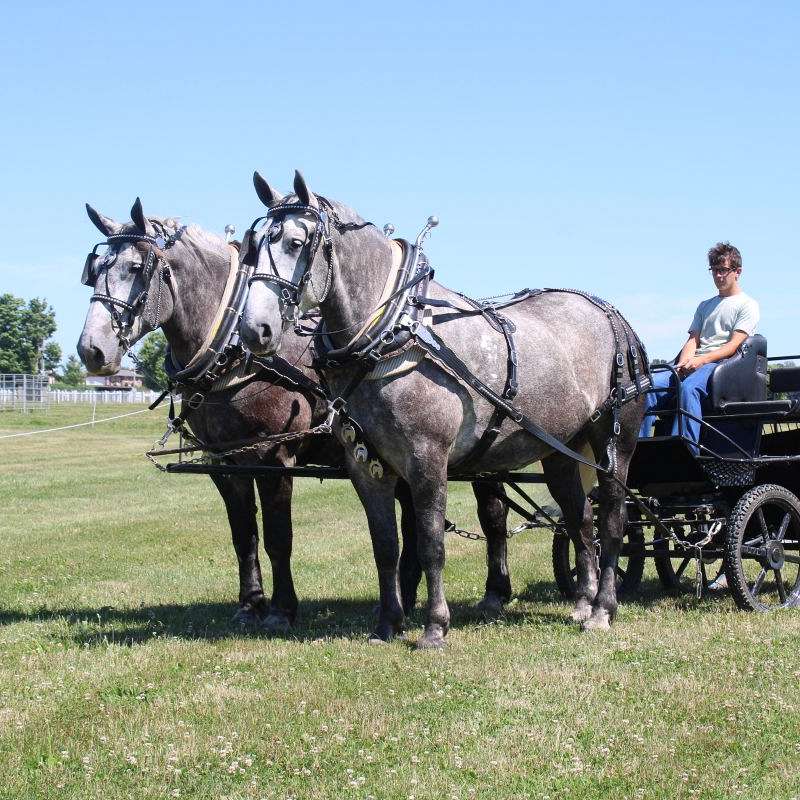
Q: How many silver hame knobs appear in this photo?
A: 3